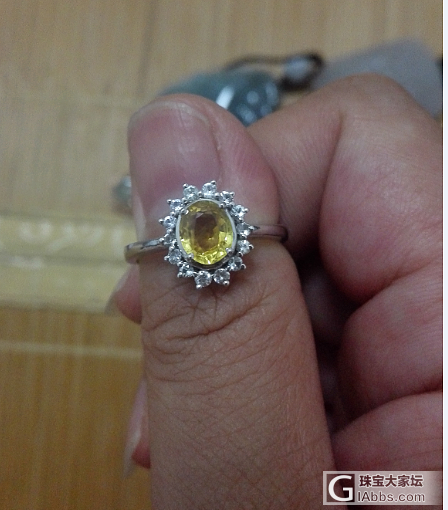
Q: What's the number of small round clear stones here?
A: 14